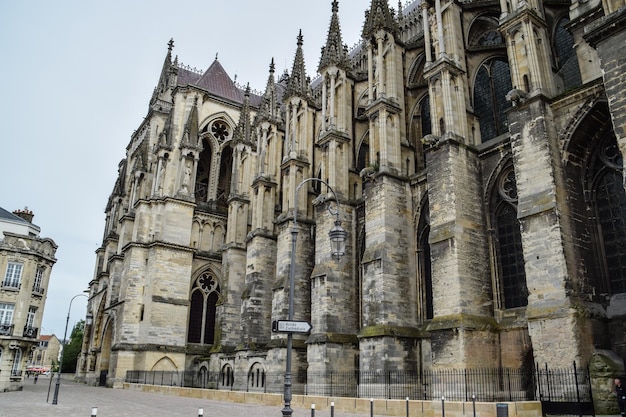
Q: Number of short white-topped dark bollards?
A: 8